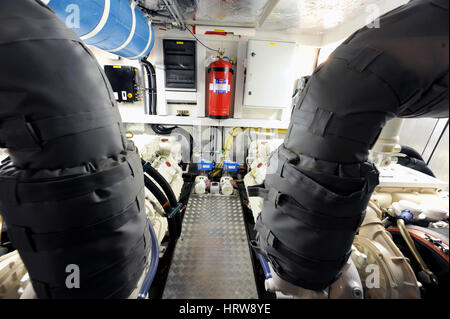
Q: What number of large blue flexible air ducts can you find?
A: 1